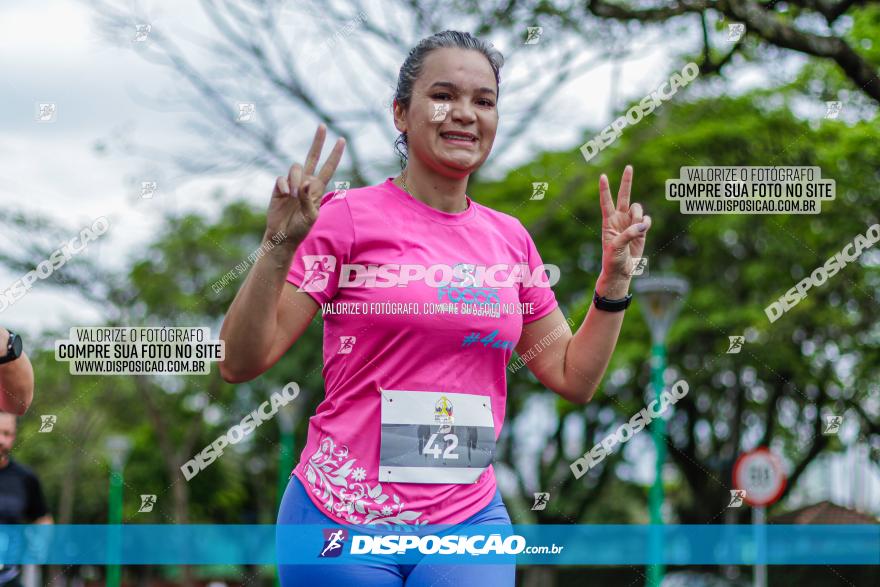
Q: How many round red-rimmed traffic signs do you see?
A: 1